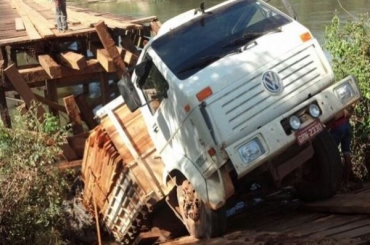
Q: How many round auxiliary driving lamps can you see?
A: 2